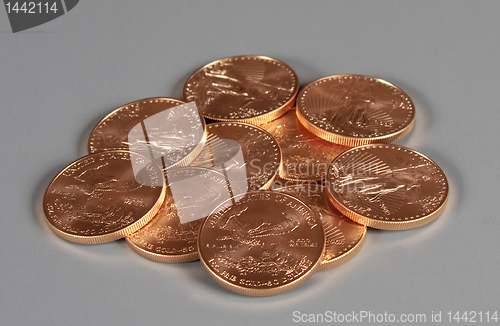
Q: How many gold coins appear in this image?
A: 10